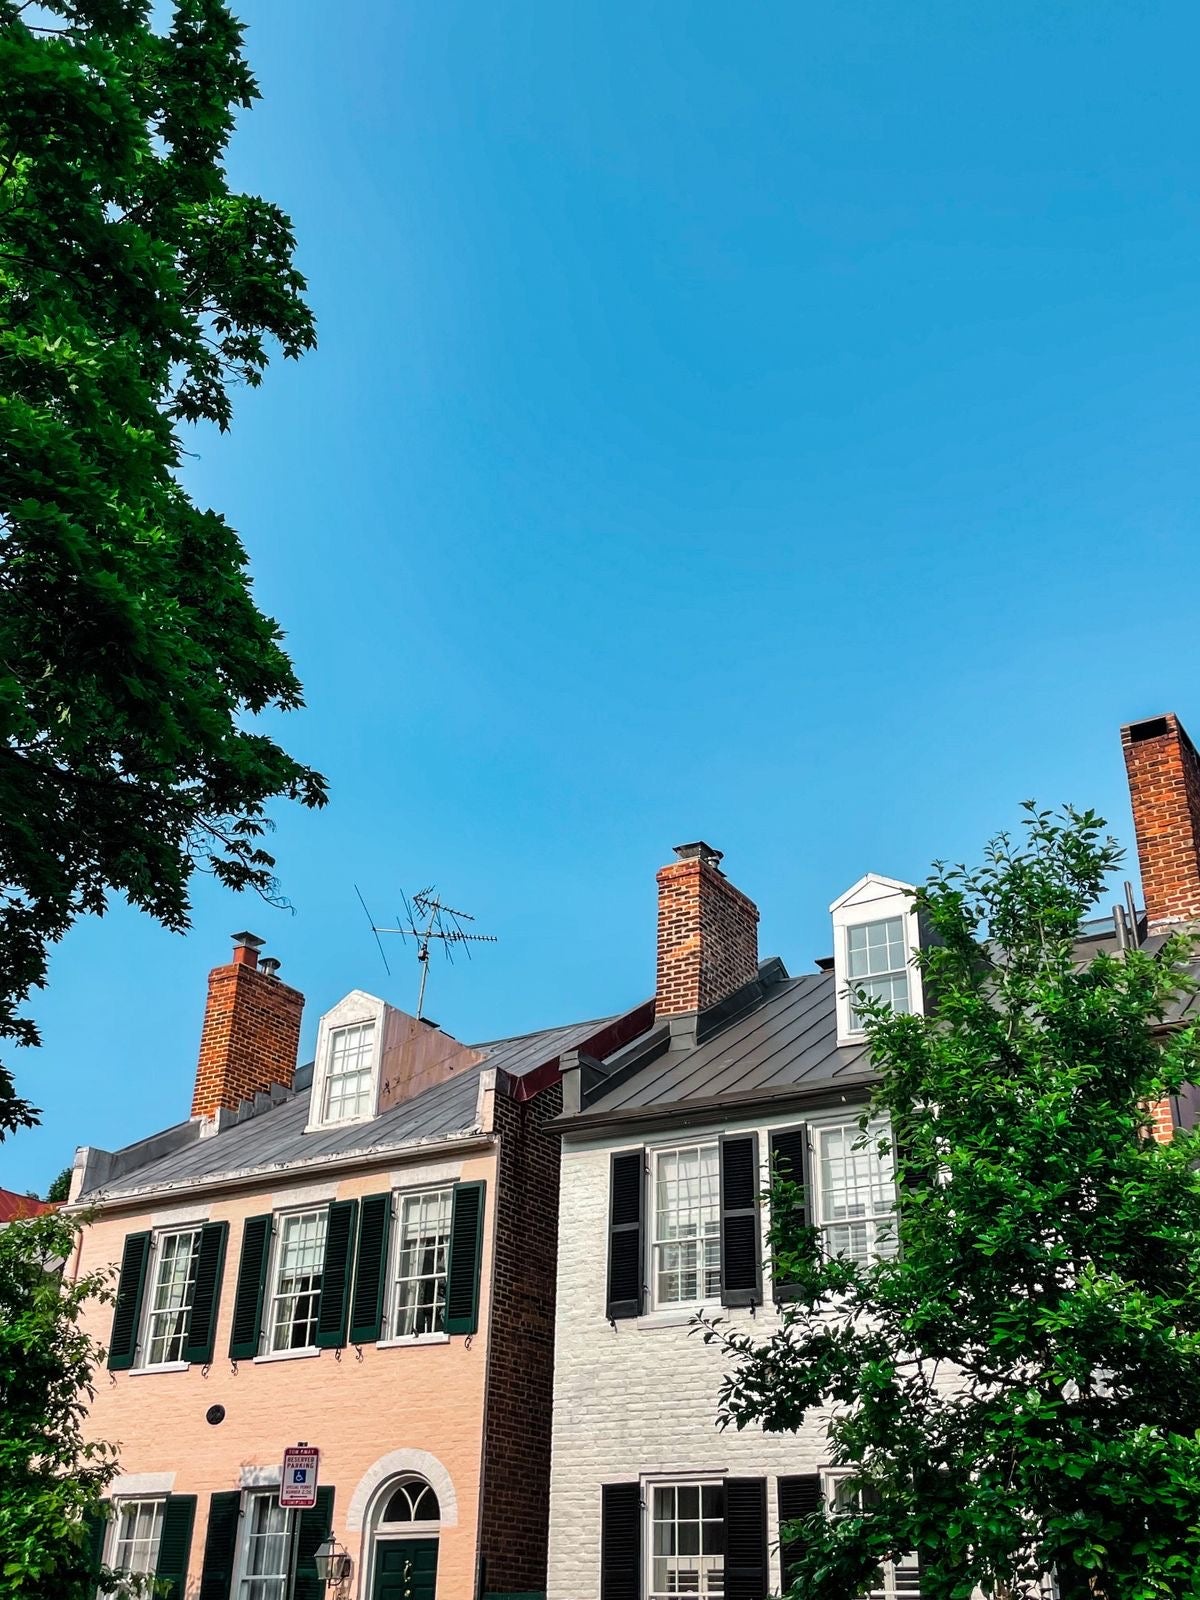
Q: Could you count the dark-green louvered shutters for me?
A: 10